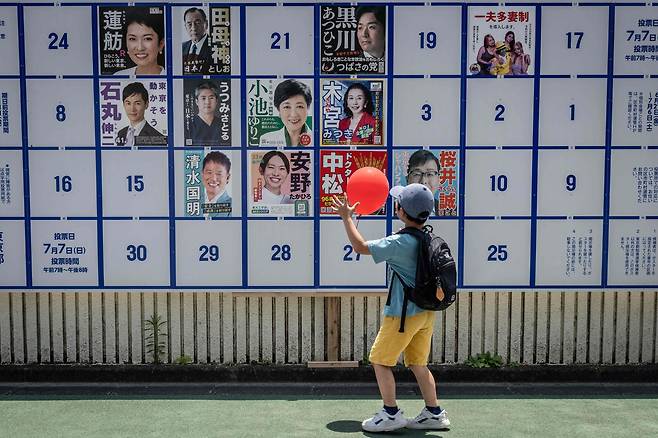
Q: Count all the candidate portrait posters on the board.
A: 12